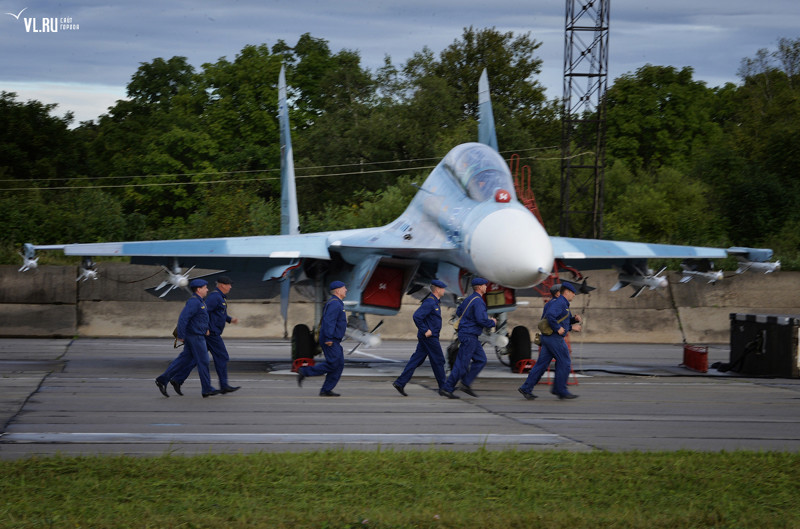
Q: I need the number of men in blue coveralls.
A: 7